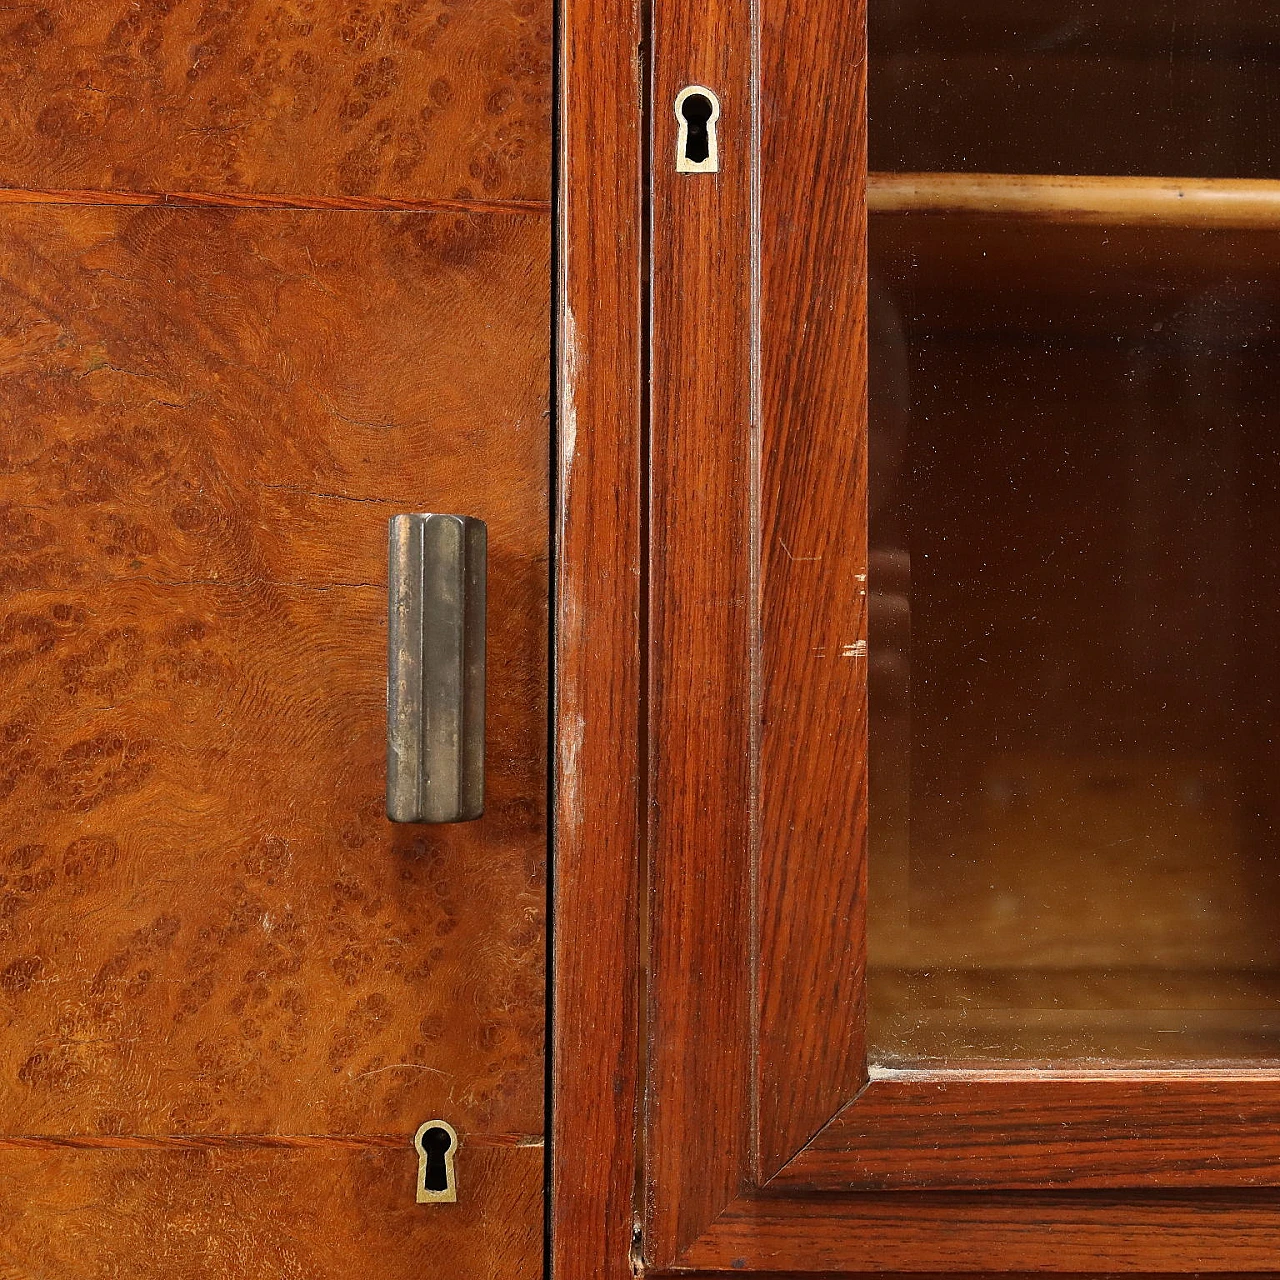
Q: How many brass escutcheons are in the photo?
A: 2